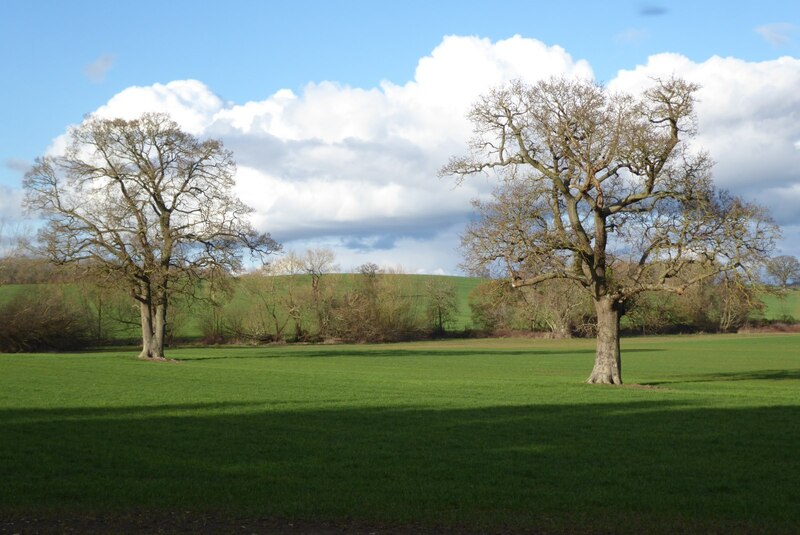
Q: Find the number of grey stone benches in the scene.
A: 0